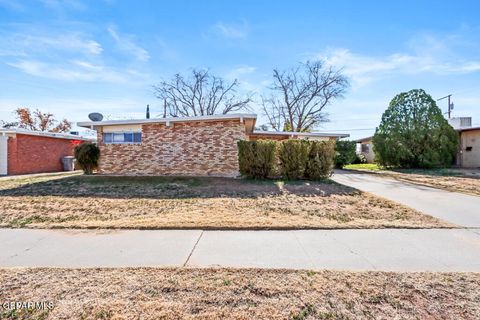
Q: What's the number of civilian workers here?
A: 0